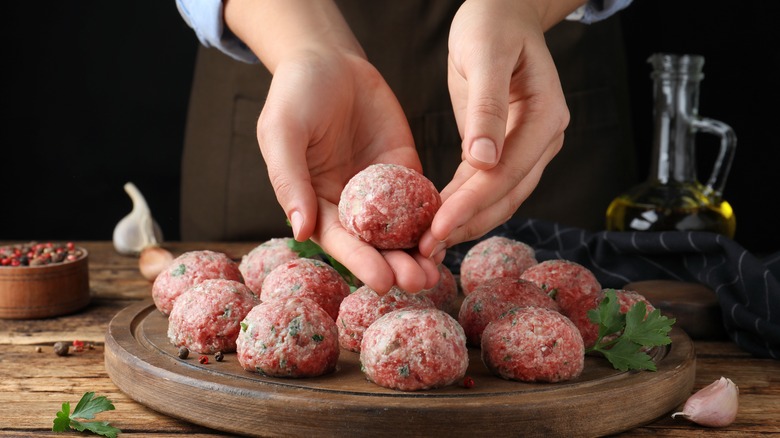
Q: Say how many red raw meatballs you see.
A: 14